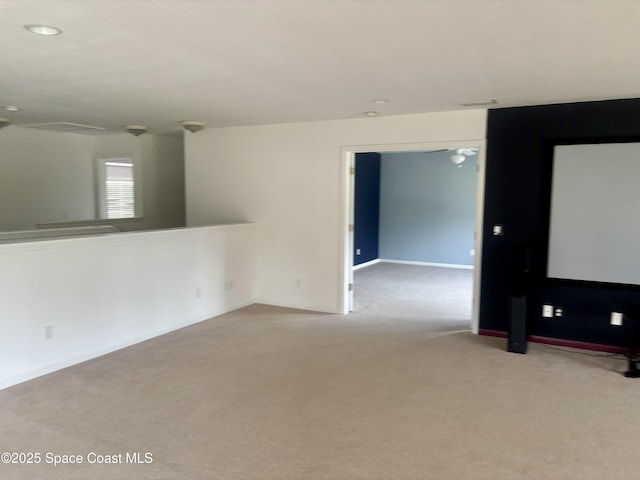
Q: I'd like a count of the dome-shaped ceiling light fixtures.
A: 3